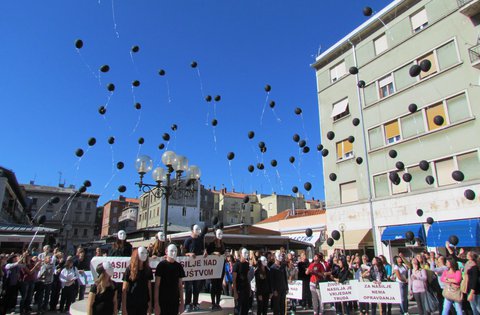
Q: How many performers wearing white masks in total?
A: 10